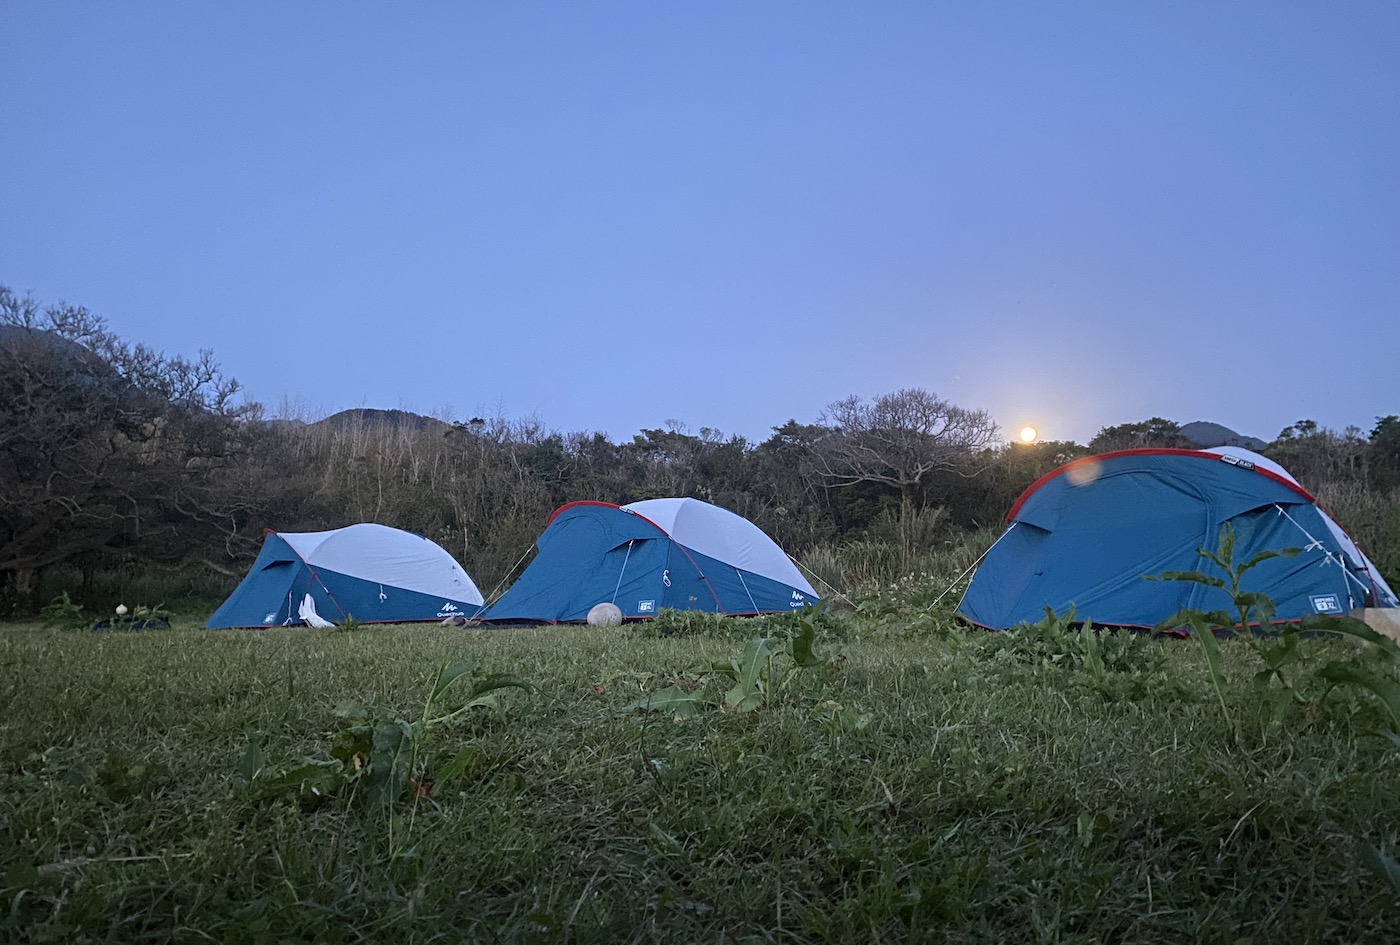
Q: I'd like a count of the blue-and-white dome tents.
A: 3